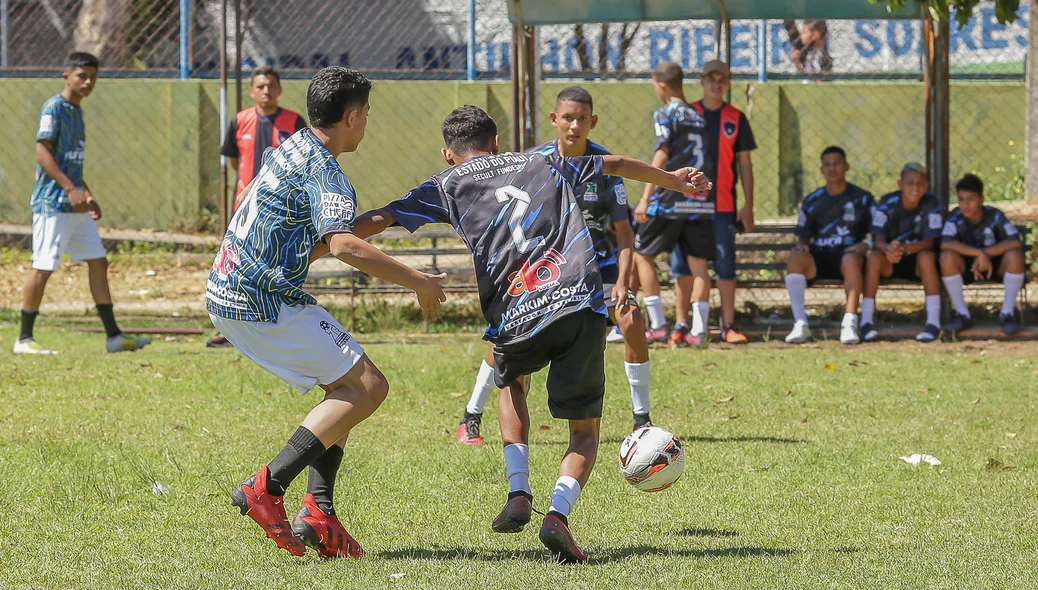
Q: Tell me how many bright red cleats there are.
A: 2